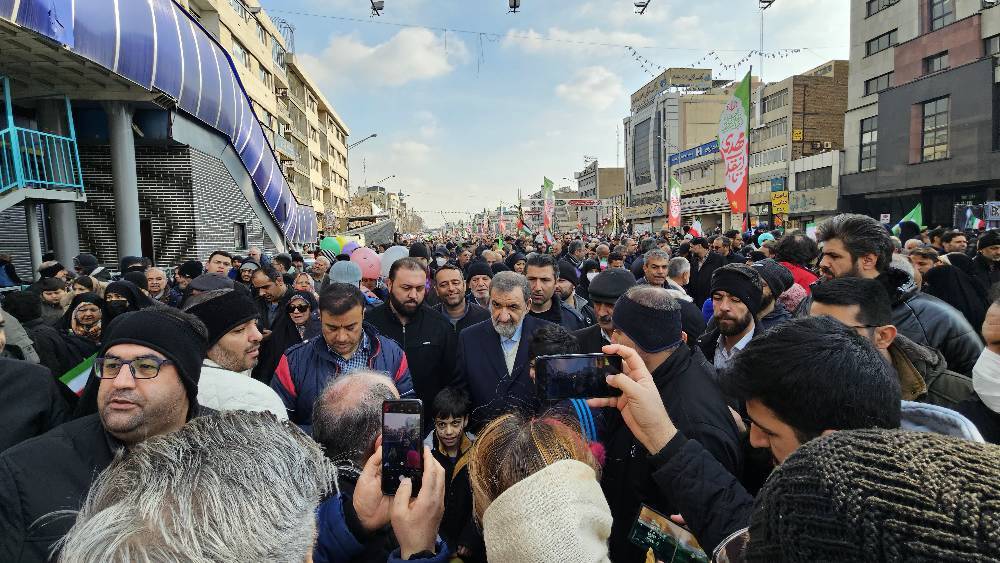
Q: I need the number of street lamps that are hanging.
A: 4